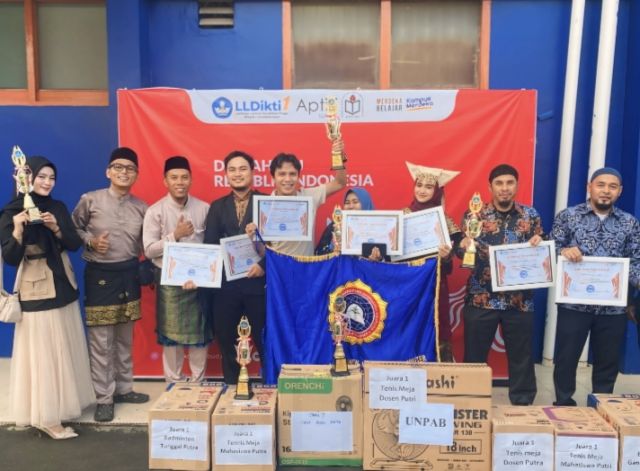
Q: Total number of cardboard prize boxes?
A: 7